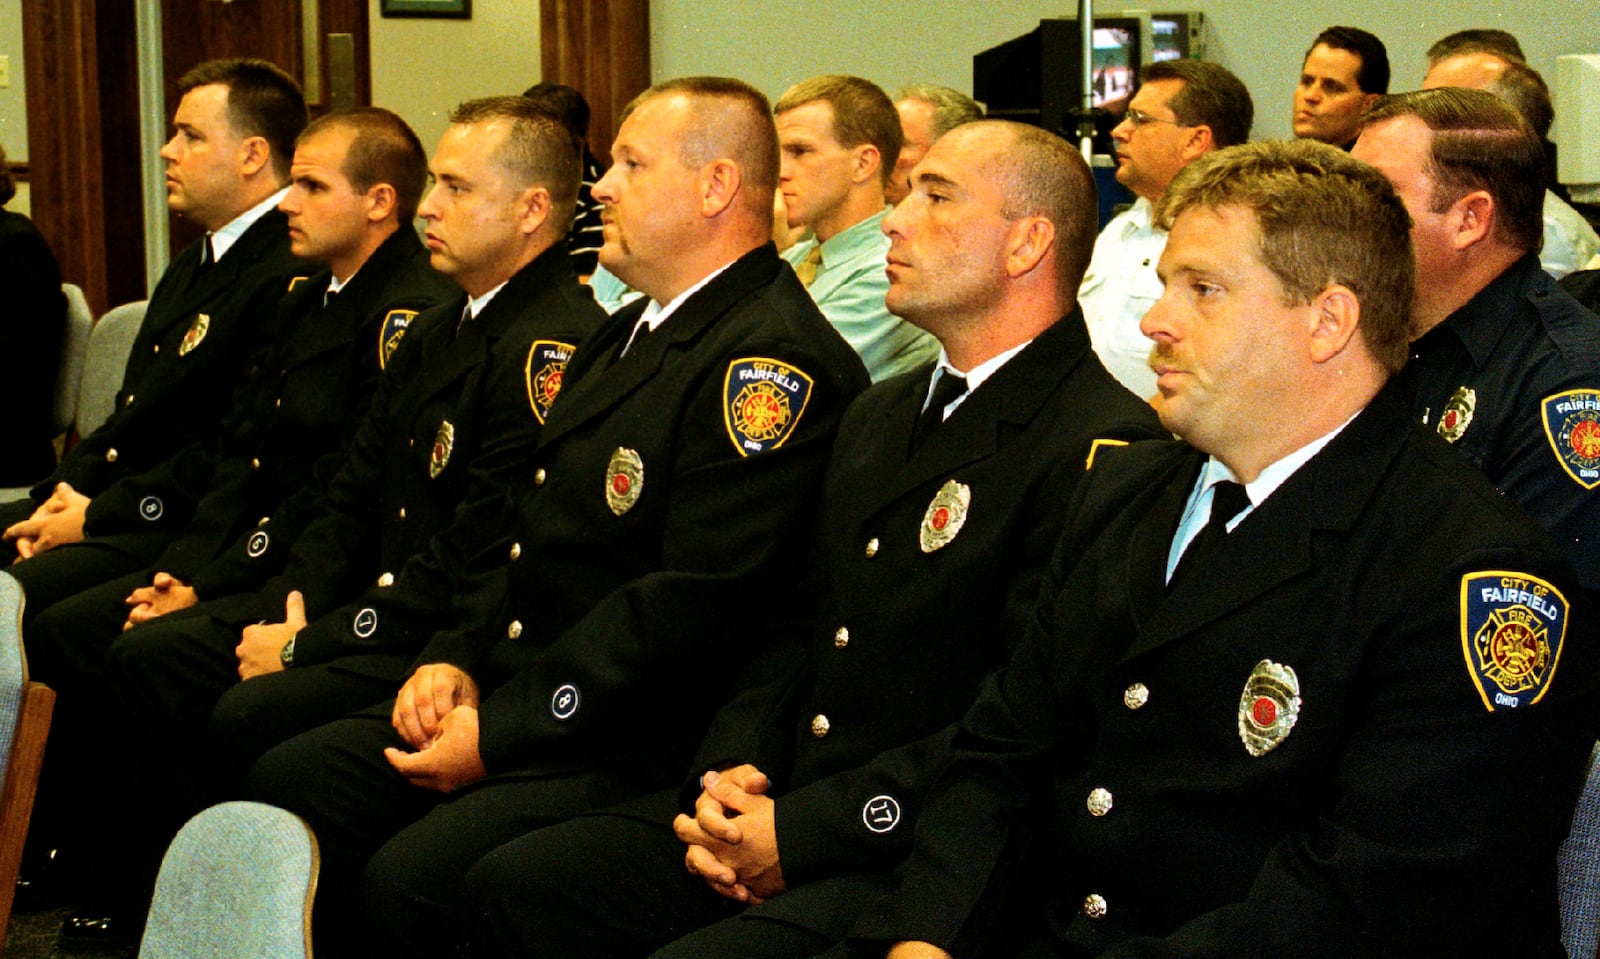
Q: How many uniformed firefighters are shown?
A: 7